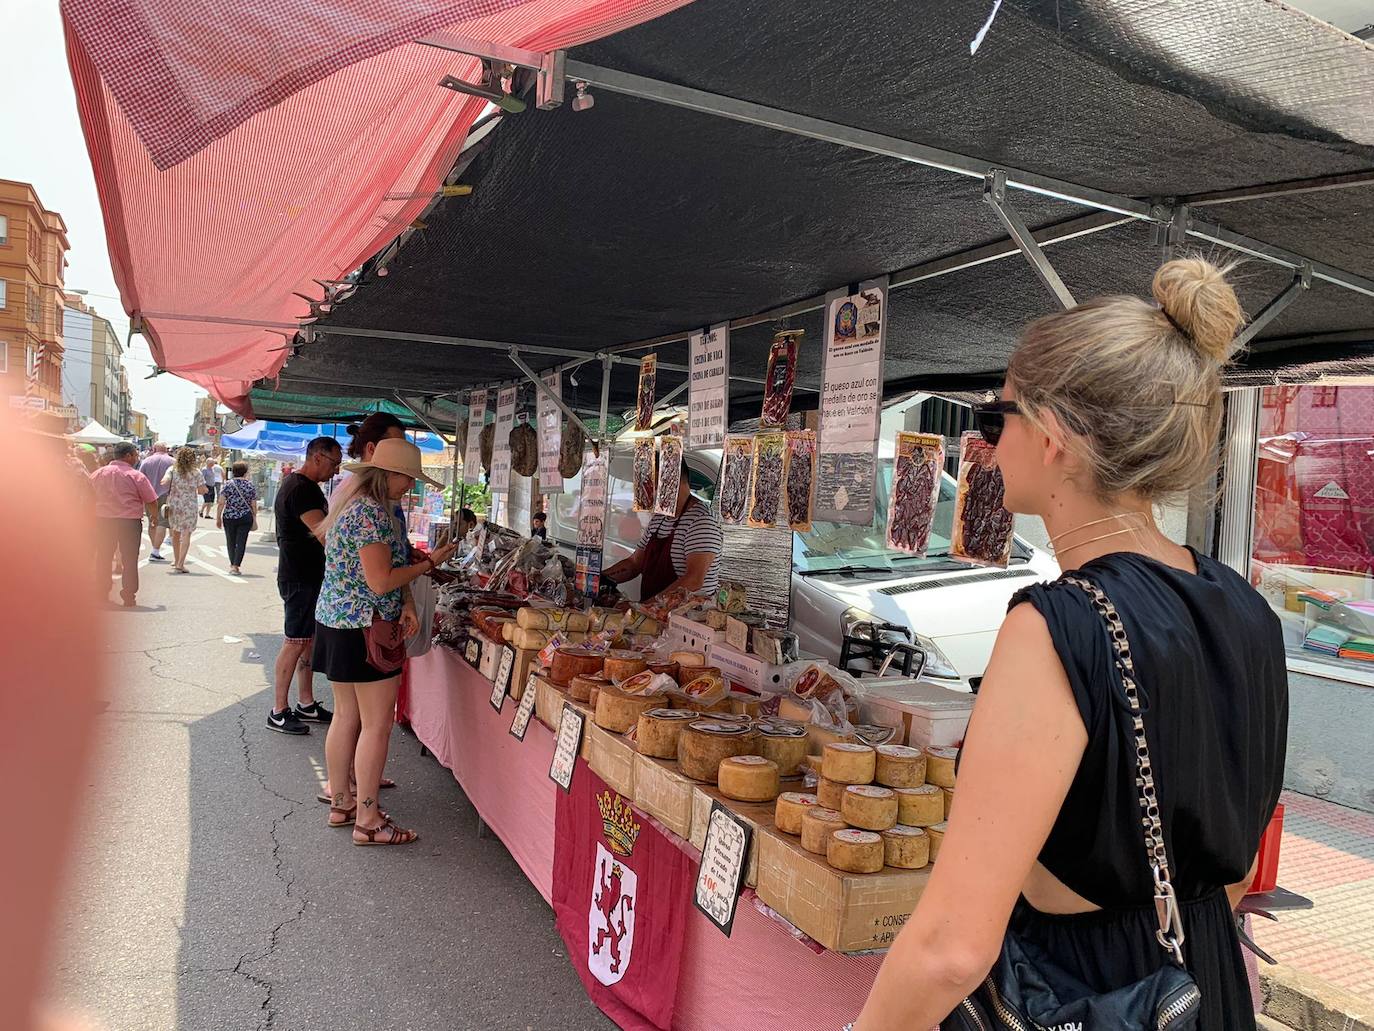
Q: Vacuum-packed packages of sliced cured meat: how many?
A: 9